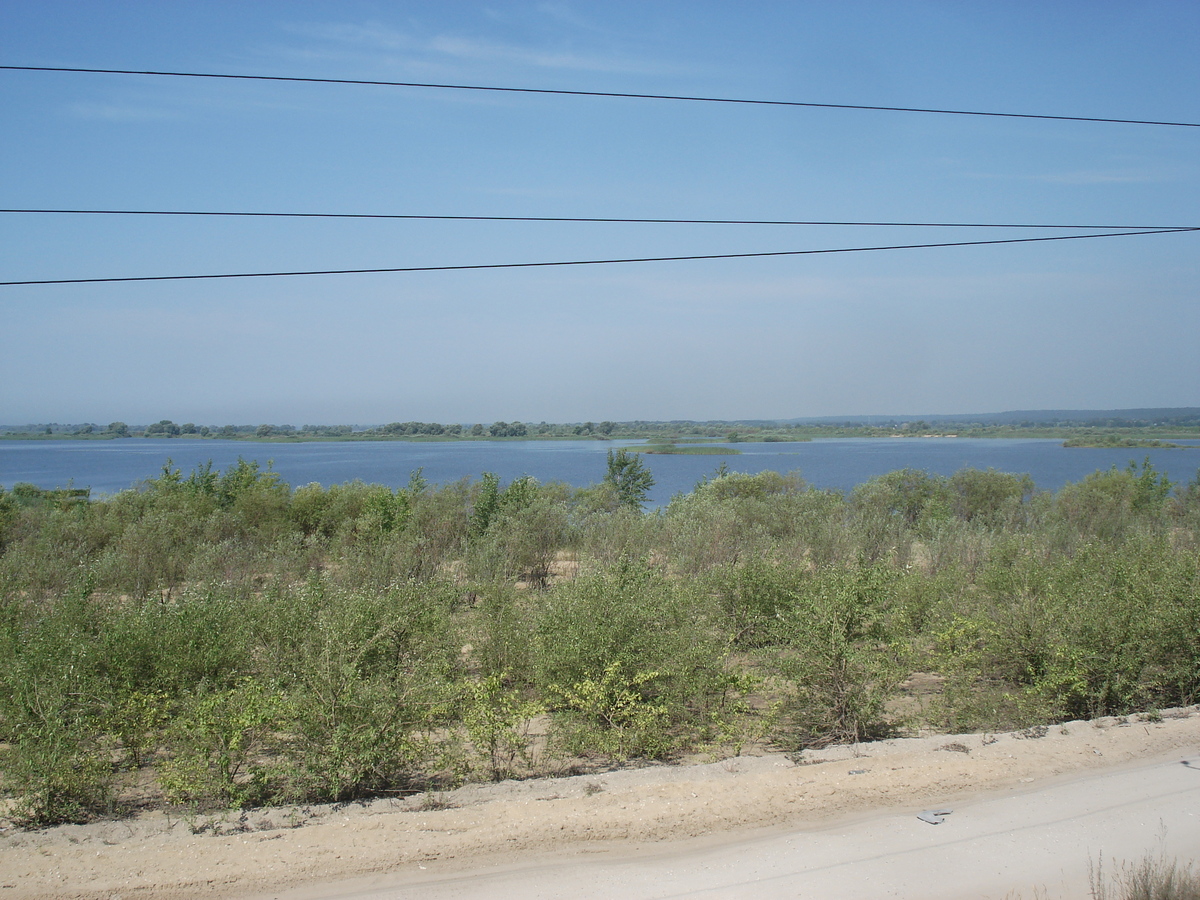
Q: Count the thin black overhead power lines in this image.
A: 3